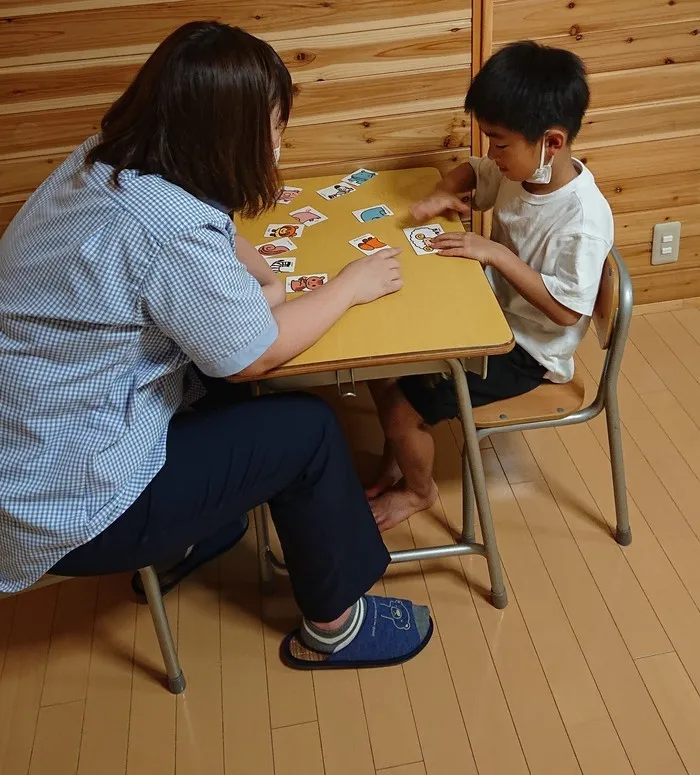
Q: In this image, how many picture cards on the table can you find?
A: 11